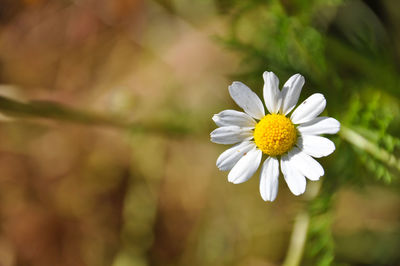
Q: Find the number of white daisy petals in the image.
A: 13